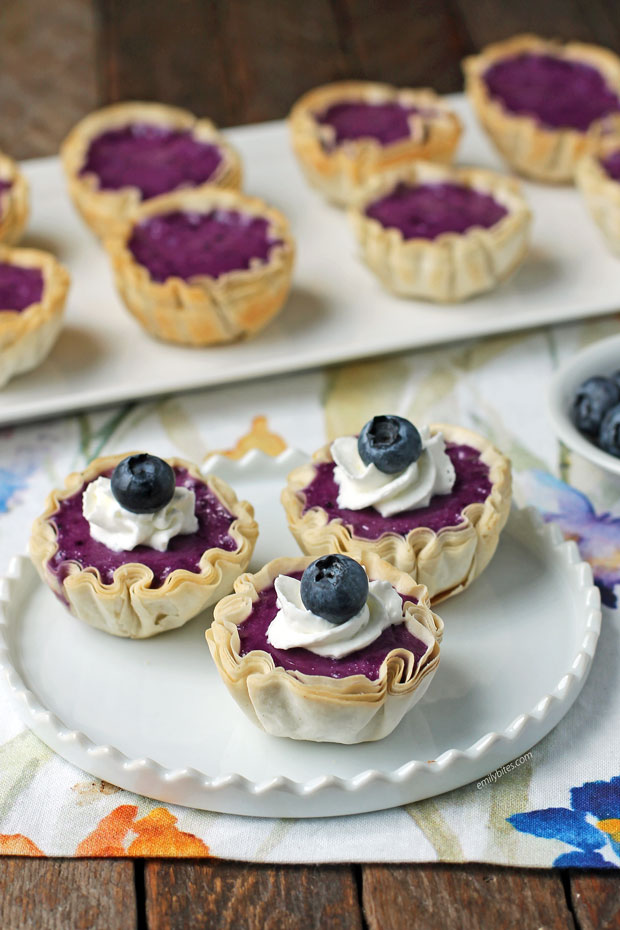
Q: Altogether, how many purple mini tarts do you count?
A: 11